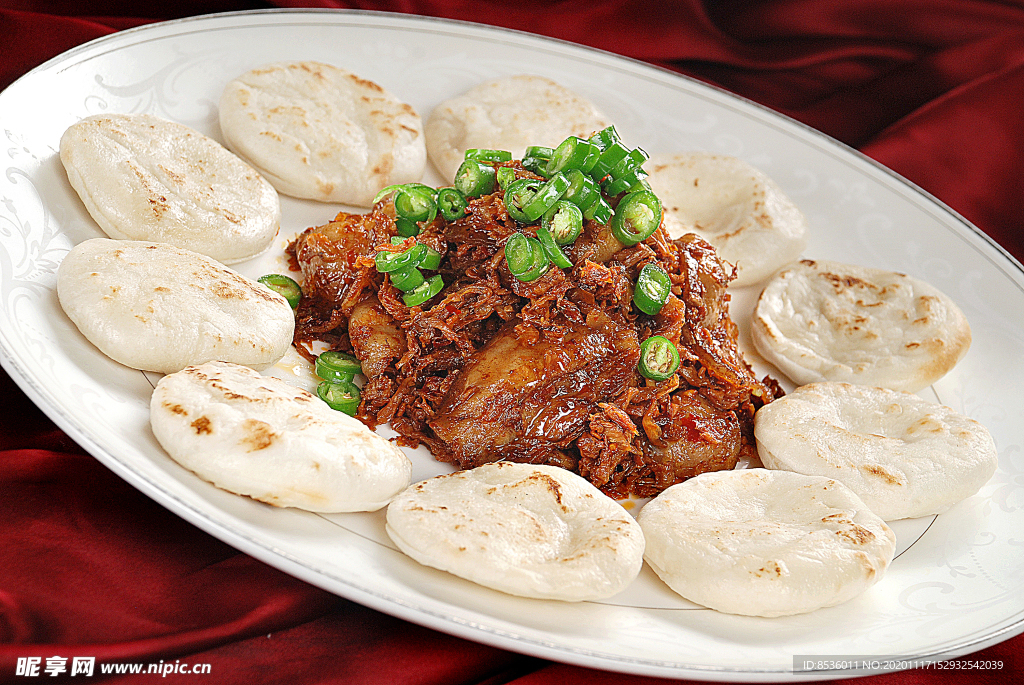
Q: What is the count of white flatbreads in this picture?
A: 10